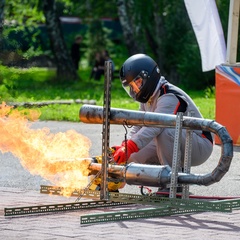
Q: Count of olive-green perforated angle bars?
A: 3